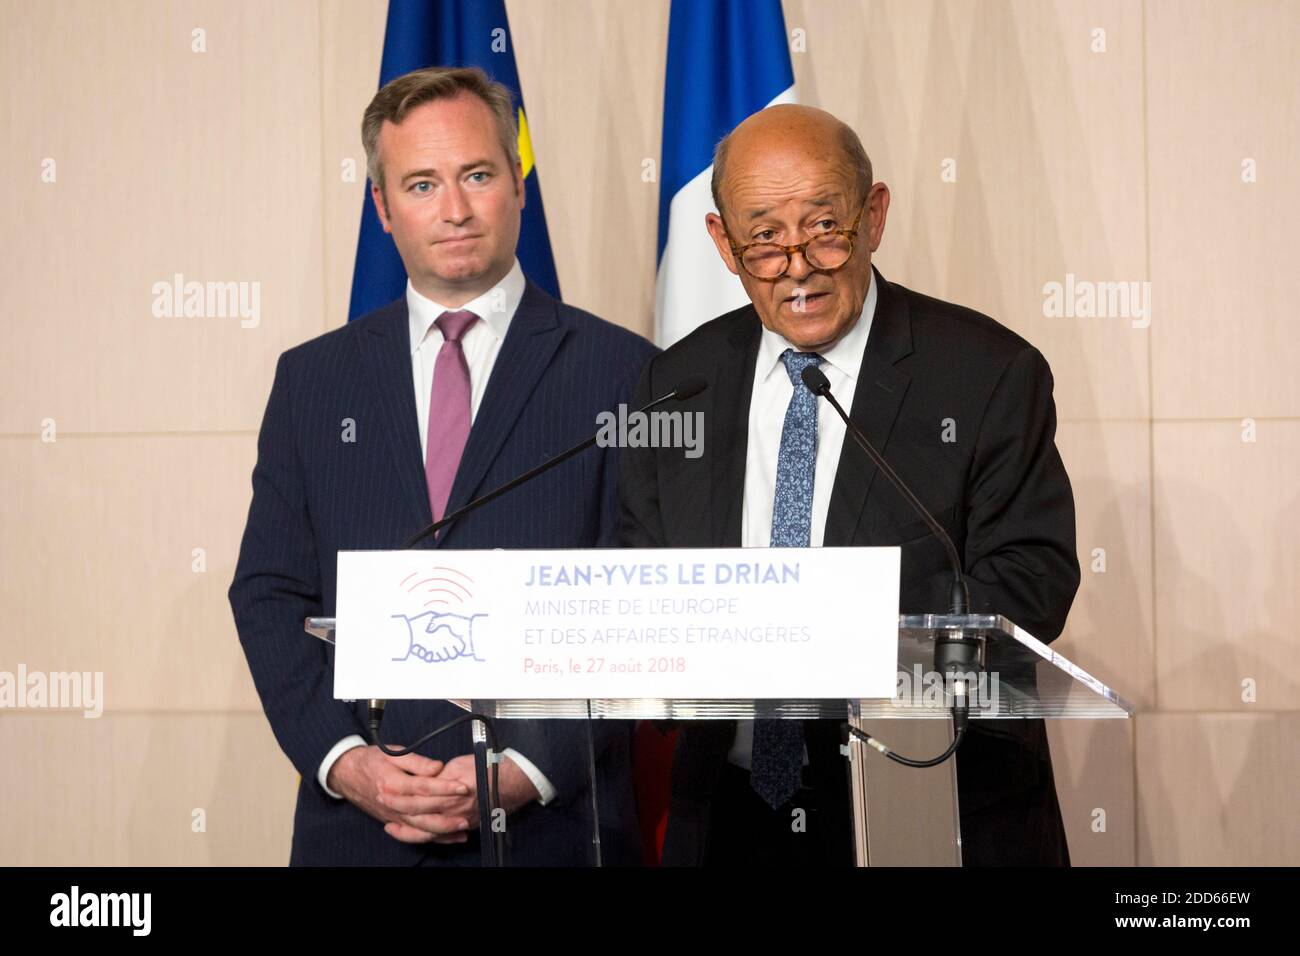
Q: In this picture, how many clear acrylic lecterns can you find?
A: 1